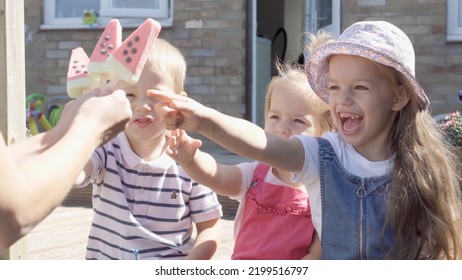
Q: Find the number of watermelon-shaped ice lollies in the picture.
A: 3